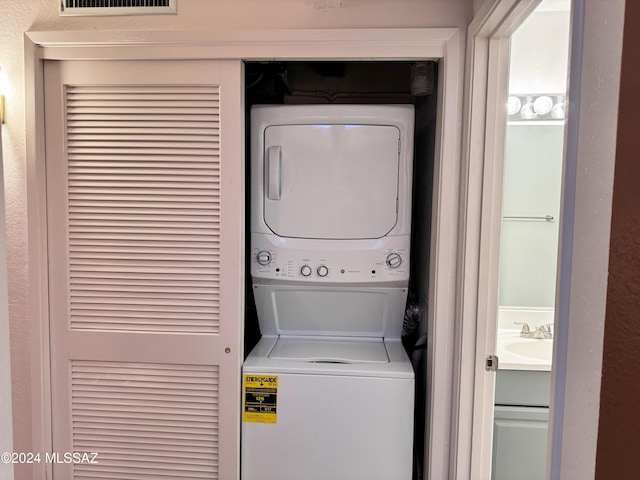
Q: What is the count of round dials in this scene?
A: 4